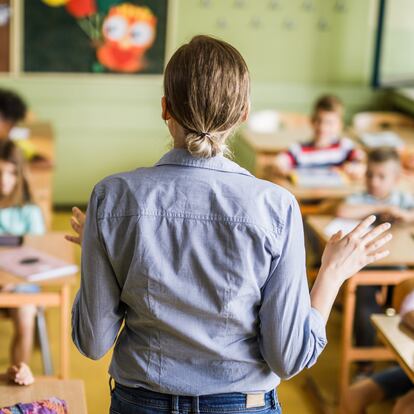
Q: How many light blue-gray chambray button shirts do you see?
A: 1